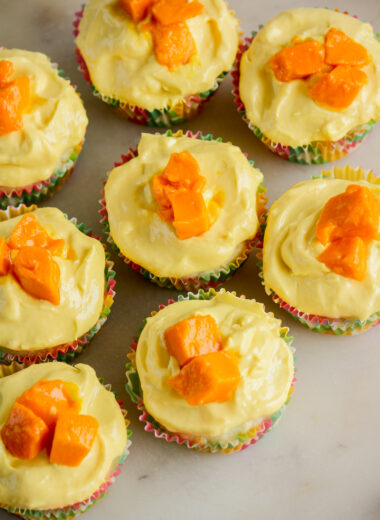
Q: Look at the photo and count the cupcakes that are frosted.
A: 8